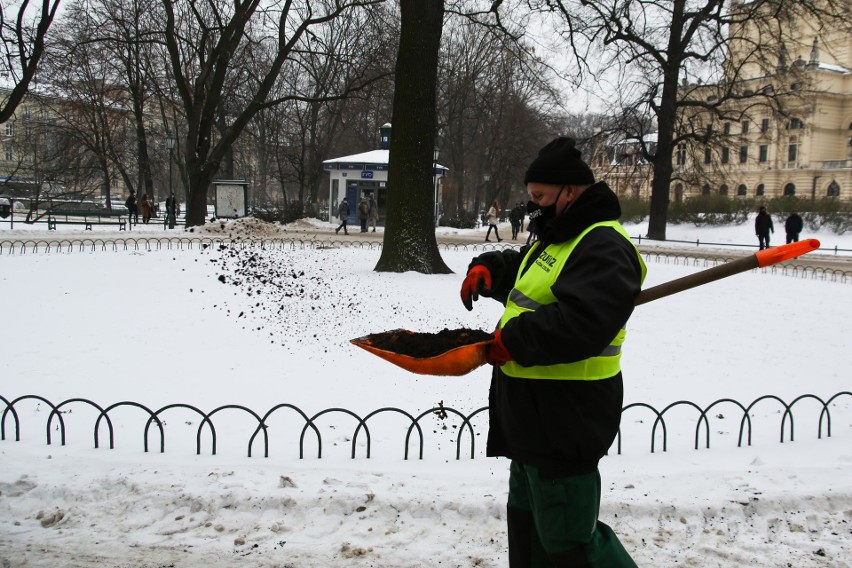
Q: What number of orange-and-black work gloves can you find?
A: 2